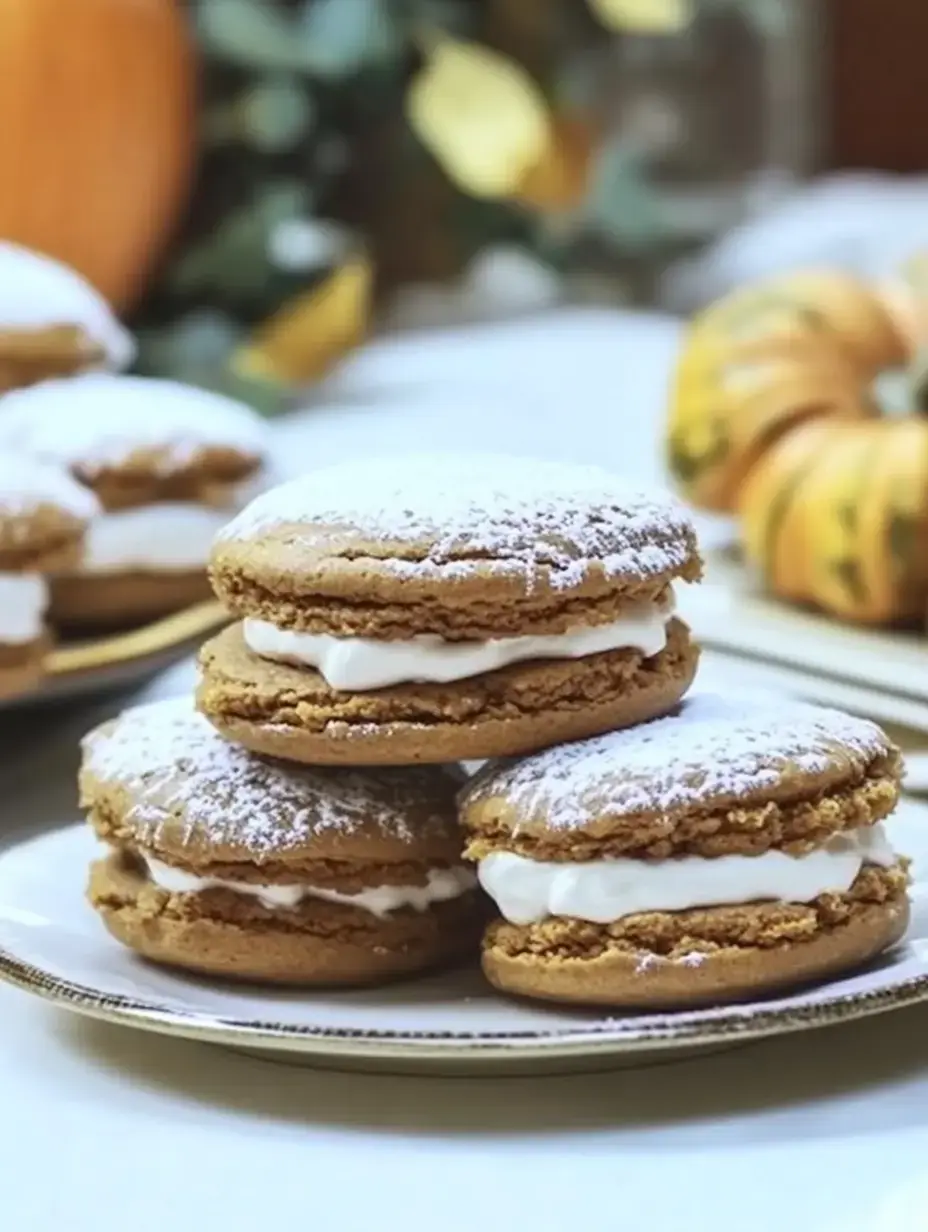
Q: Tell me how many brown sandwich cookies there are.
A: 6